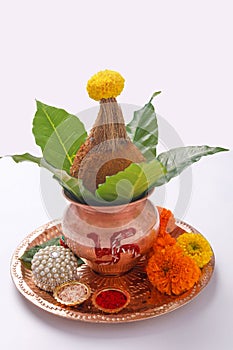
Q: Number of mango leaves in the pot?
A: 5